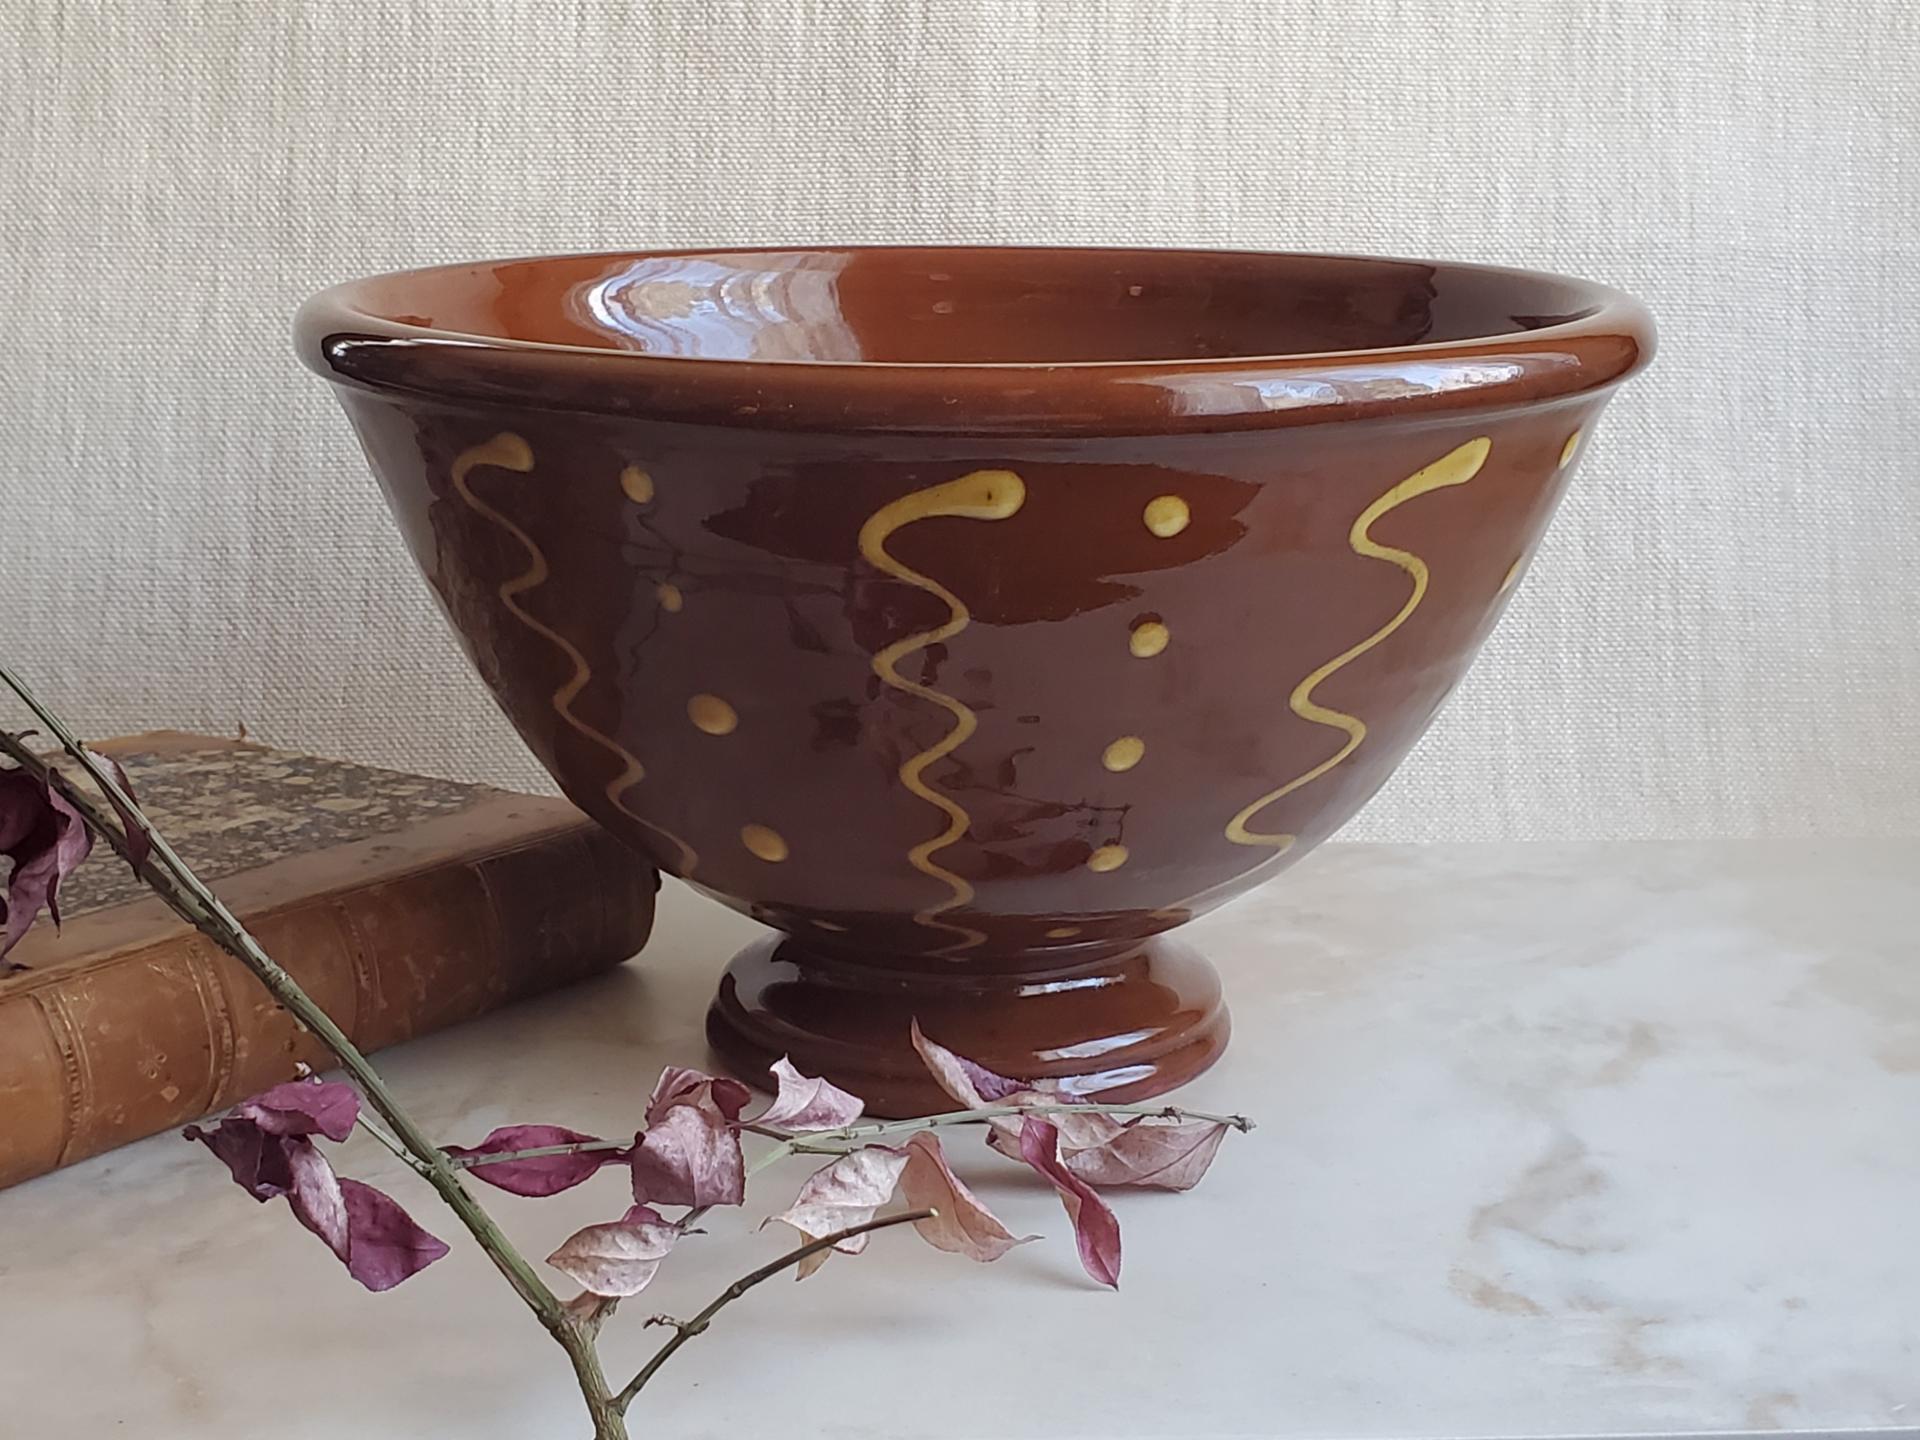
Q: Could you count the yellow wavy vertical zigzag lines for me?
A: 3